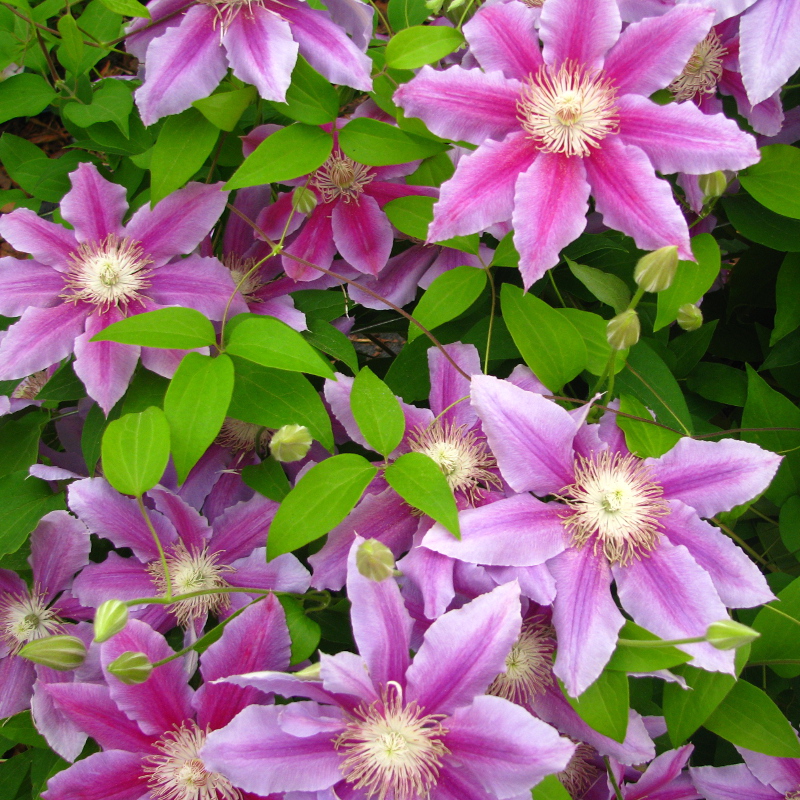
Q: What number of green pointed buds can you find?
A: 11